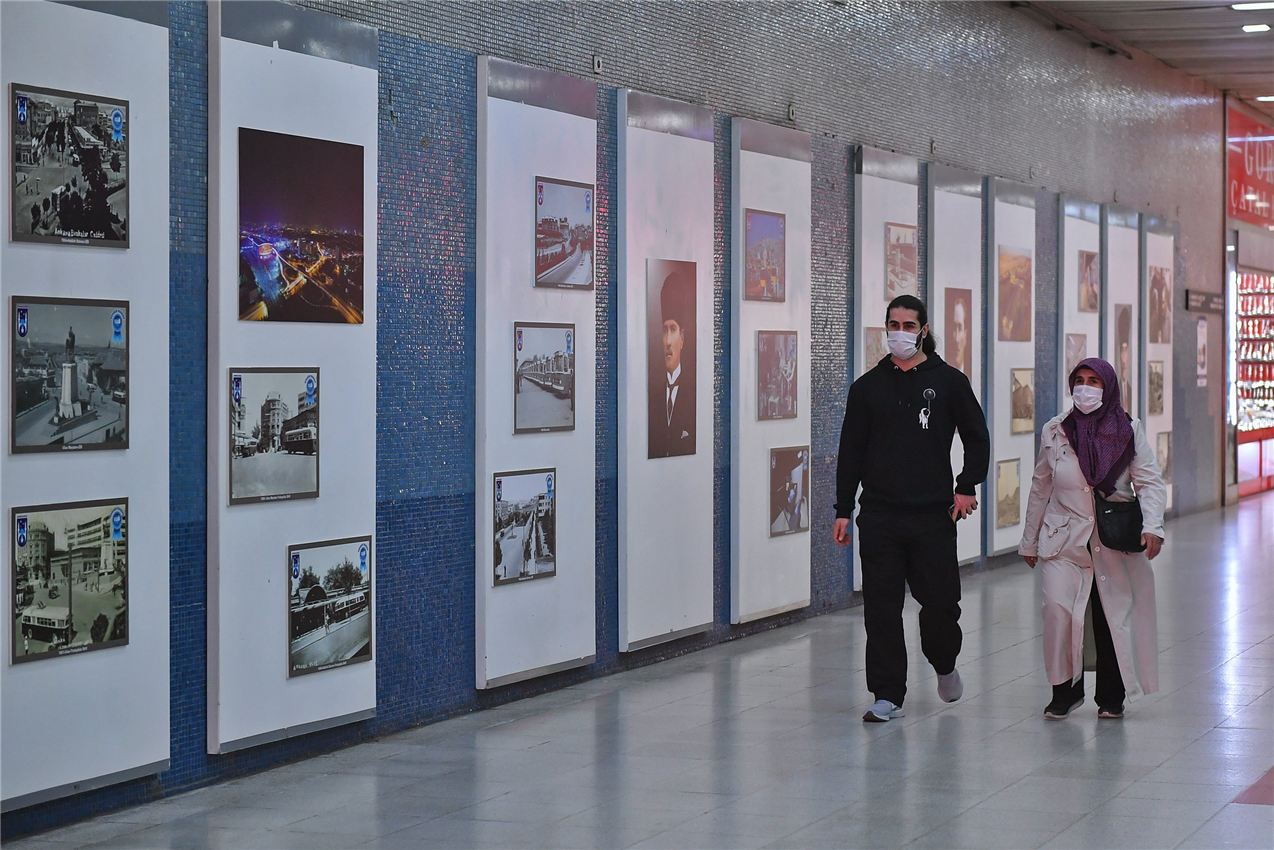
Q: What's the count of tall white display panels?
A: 11